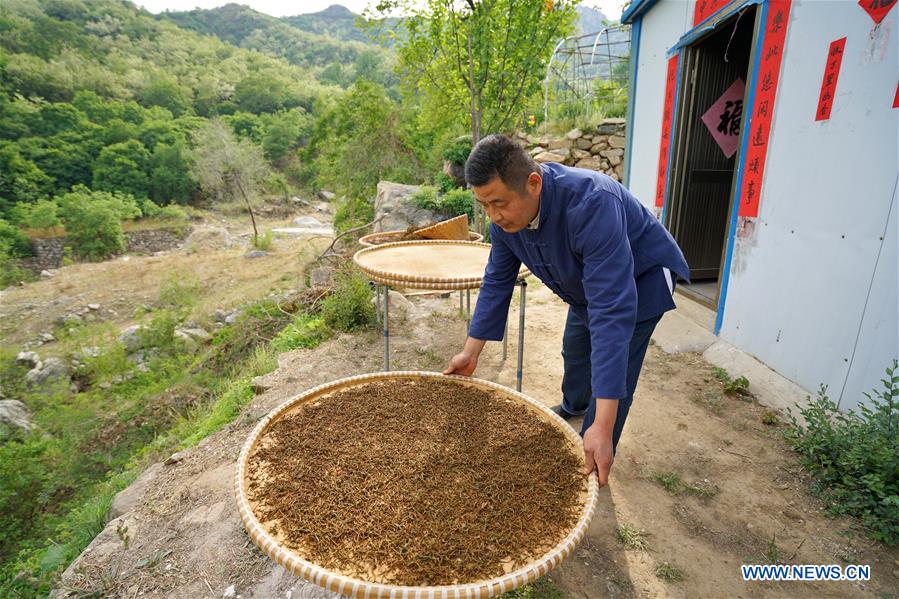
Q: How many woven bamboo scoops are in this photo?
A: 1